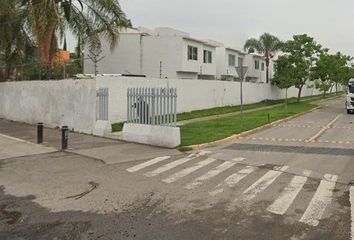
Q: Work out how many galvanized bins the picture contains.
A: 0